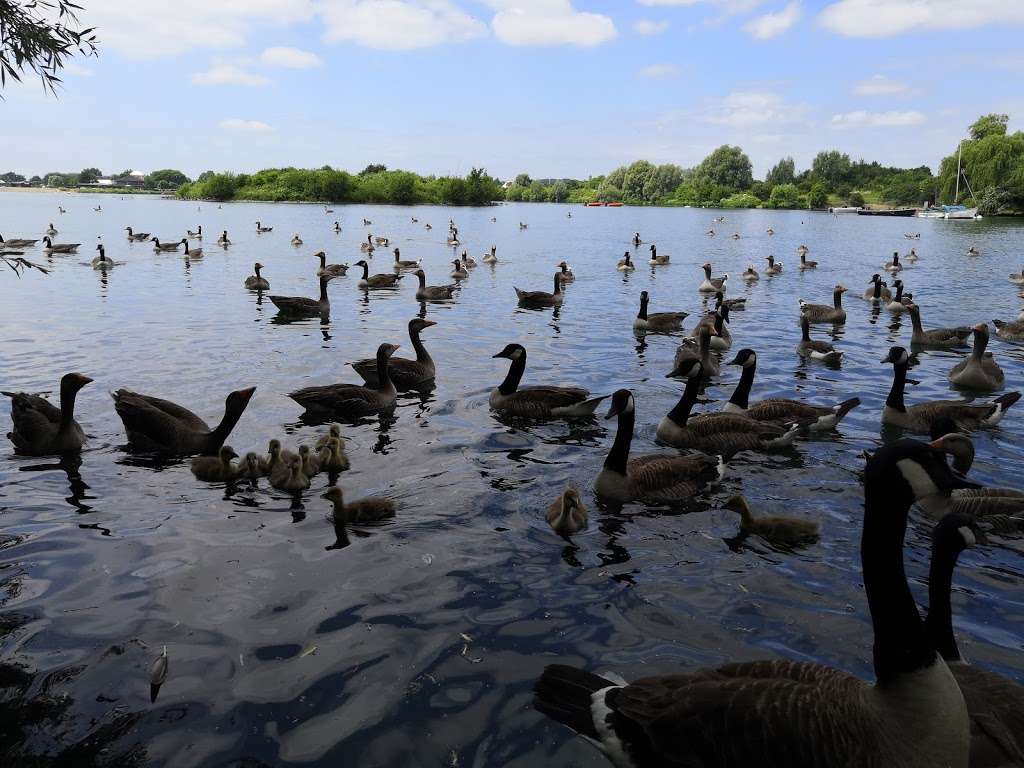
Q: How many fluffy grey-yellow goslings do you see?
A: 10